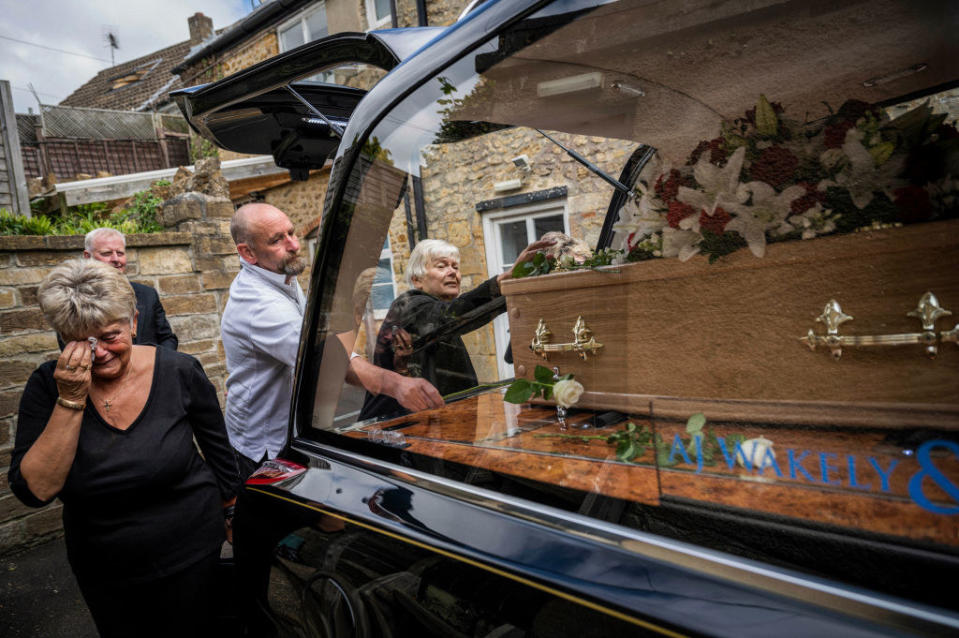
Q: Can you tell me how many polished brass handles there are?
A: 2